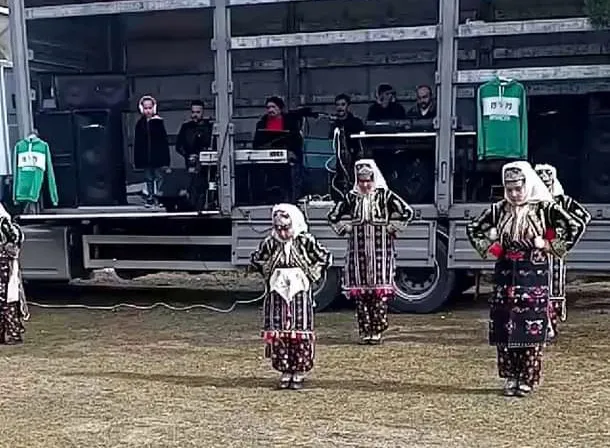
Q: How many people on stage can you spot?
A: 6